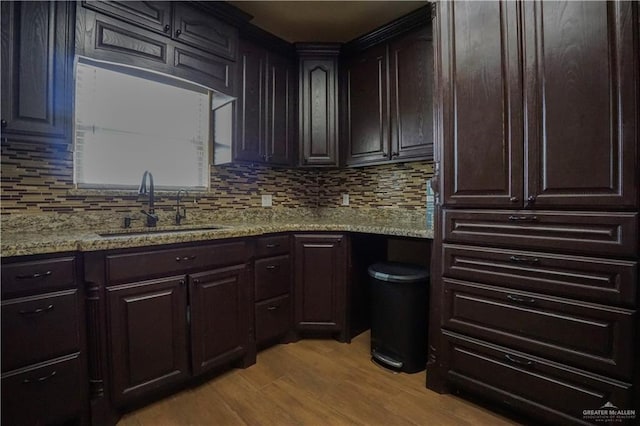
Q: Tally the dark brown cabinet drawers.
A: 11